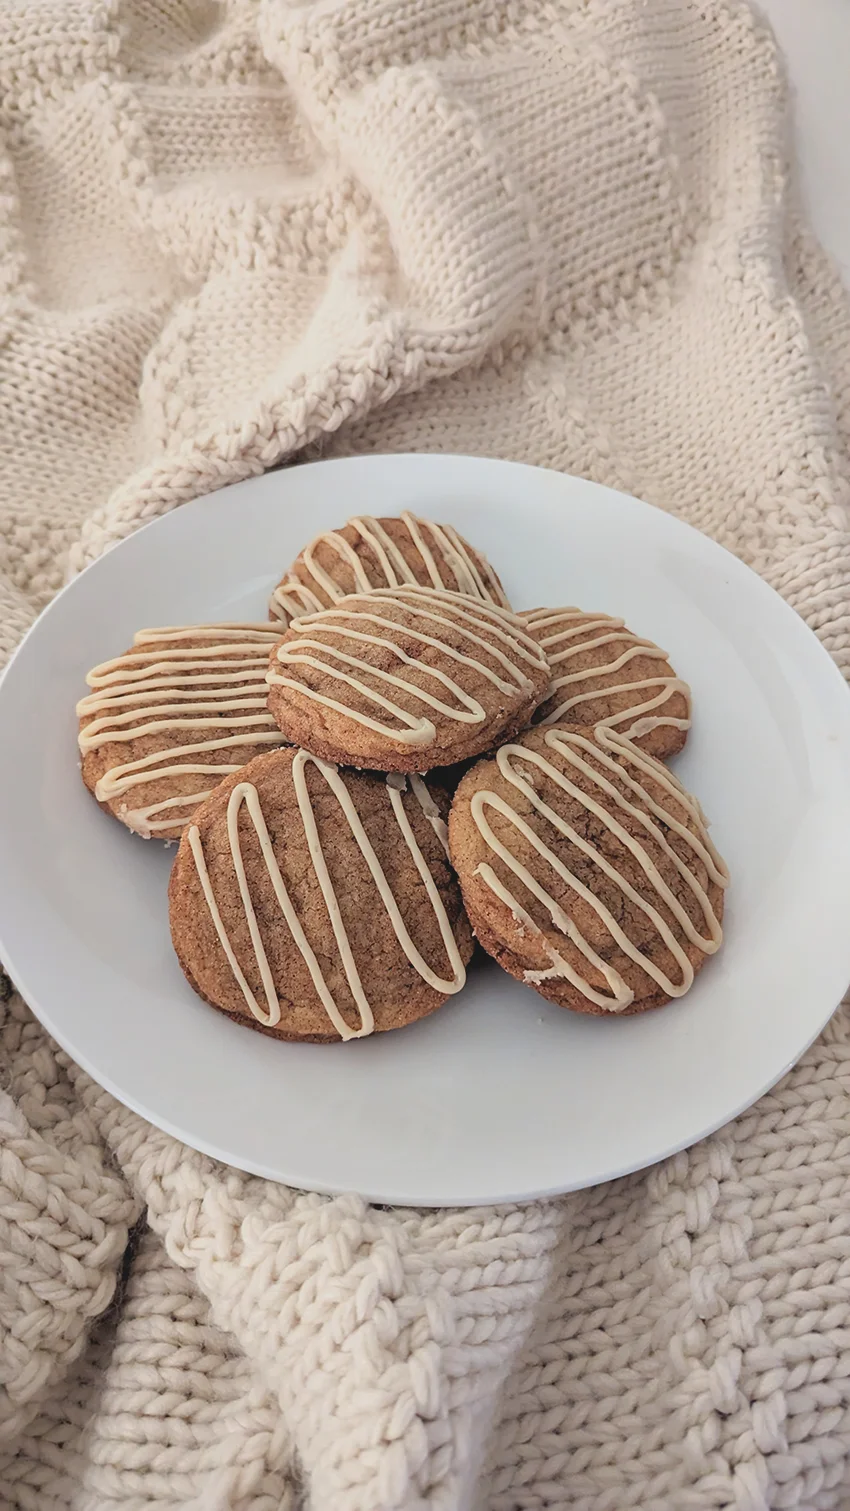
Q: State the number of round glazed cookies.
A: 6